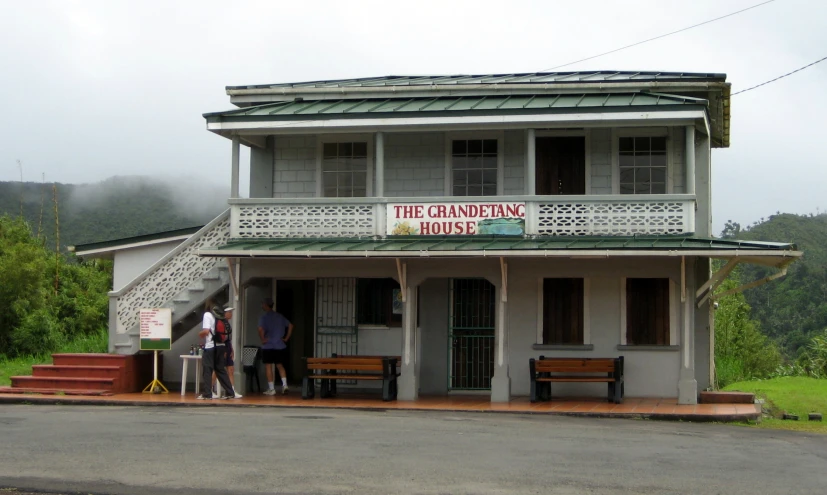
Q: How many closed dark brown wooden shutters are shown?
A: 2